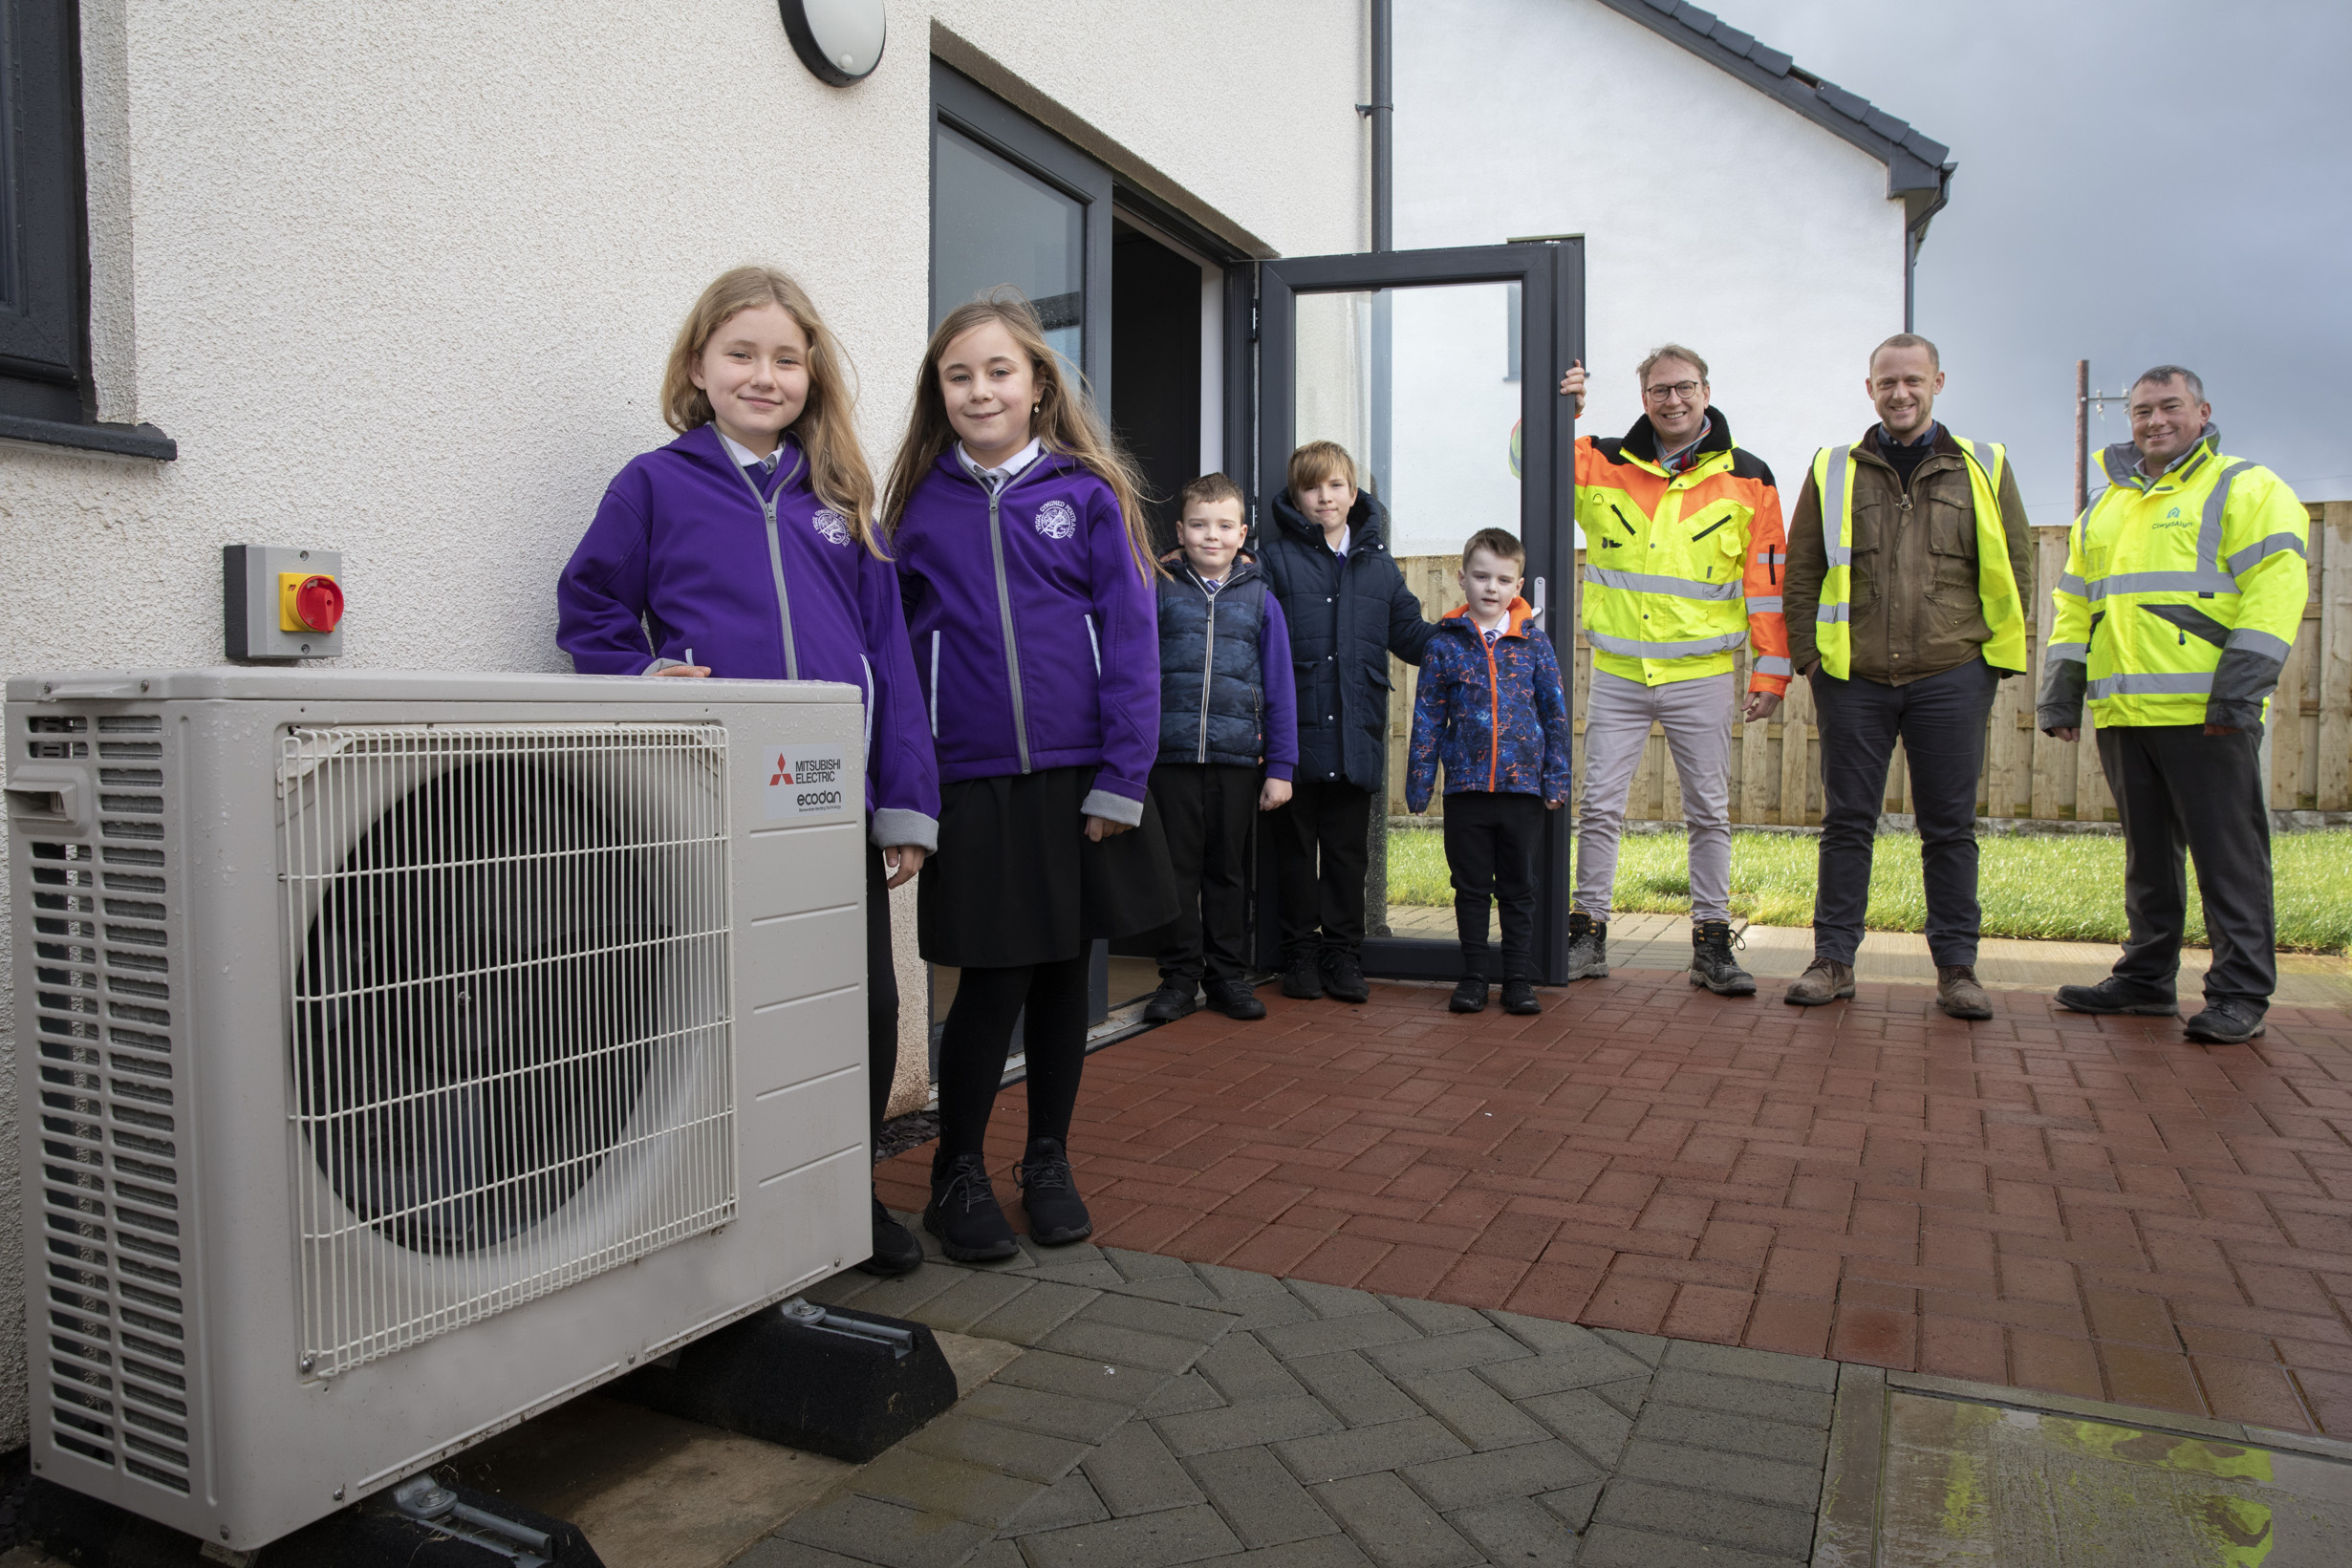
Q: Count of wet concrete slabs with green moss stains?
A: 1